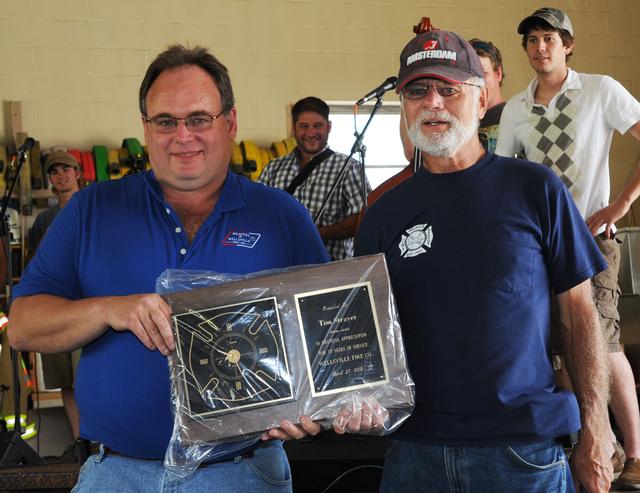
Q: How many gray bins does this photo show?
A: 1